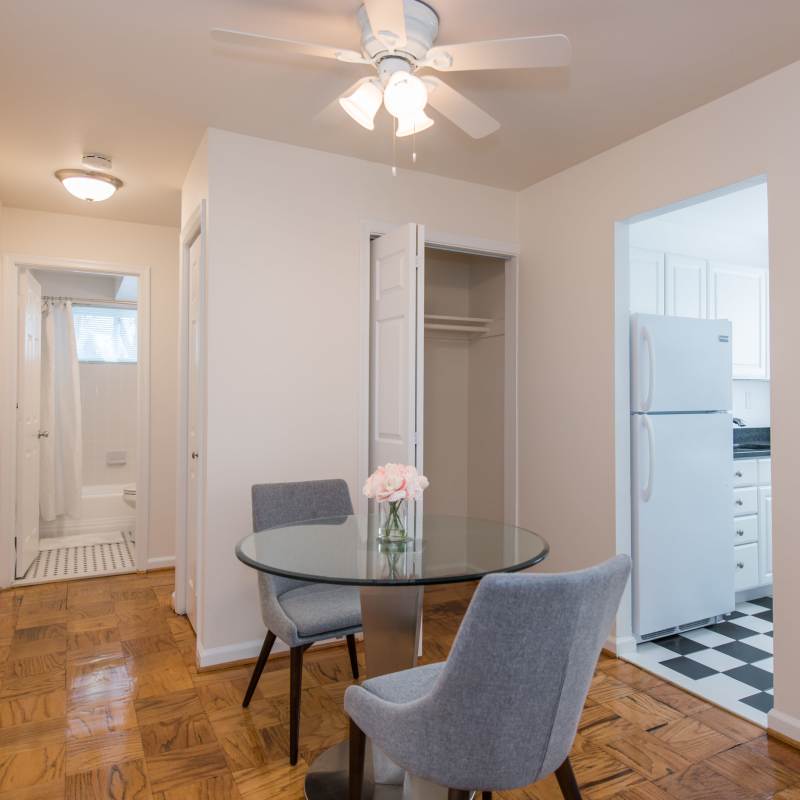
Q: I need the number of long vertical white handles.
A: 2